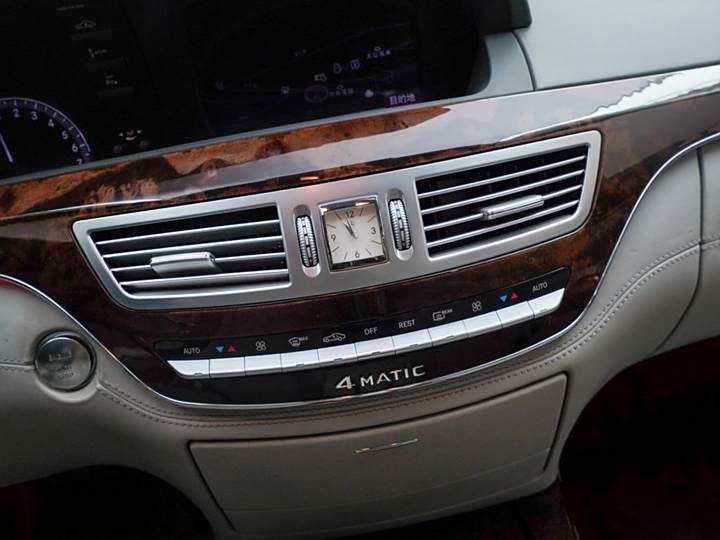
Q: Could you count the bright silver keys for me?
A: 11